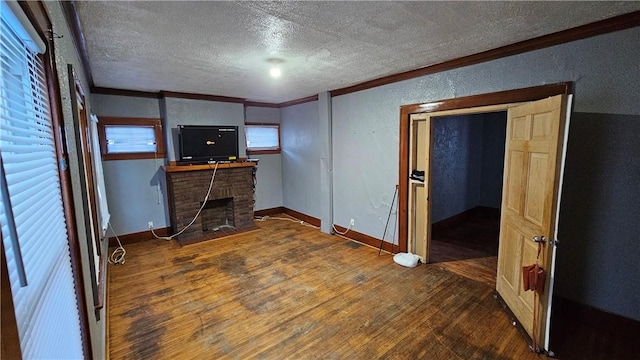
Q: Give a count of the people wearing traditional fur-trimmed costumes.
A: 0